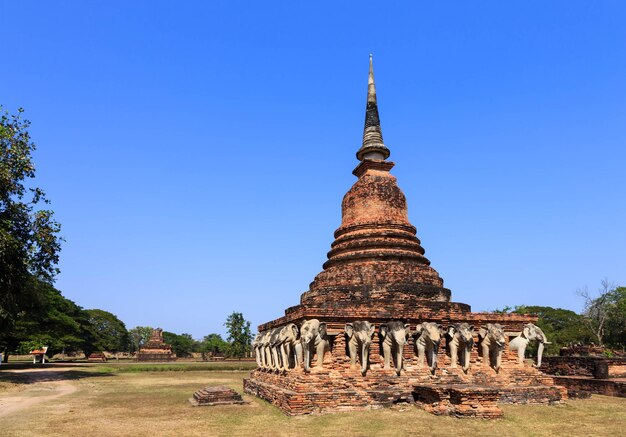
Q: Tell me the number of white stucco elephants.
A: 12